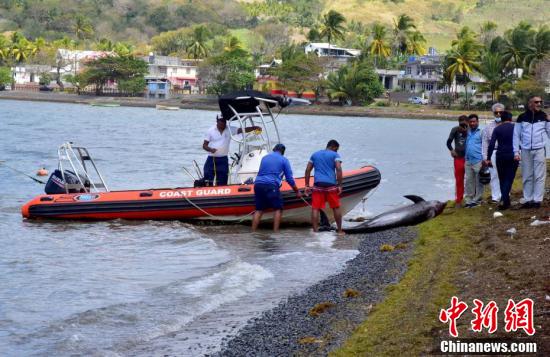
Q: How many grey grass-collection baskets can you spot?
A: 0